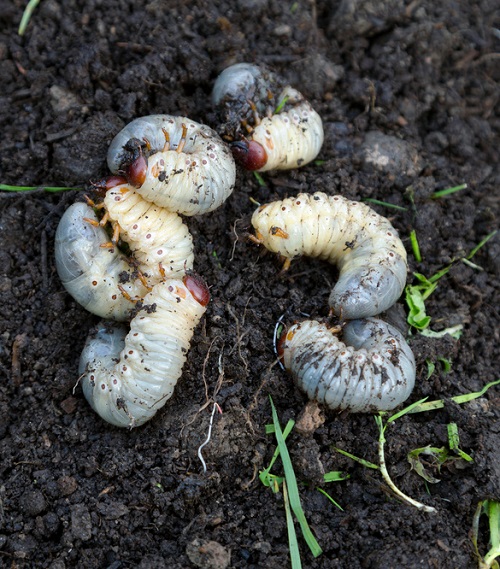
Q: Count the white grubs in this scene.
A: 6